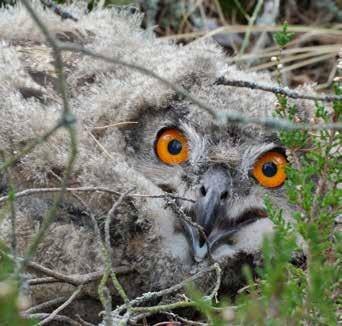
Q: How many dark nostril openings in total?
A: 2